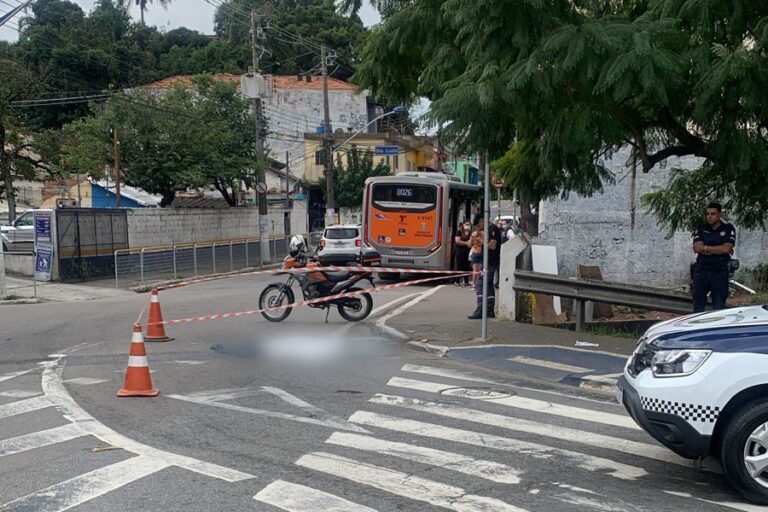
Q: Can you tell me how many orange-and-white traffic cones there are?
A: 2